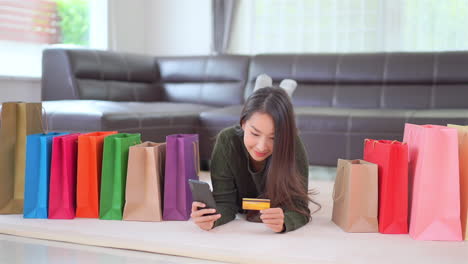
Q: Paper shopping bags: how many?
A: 11